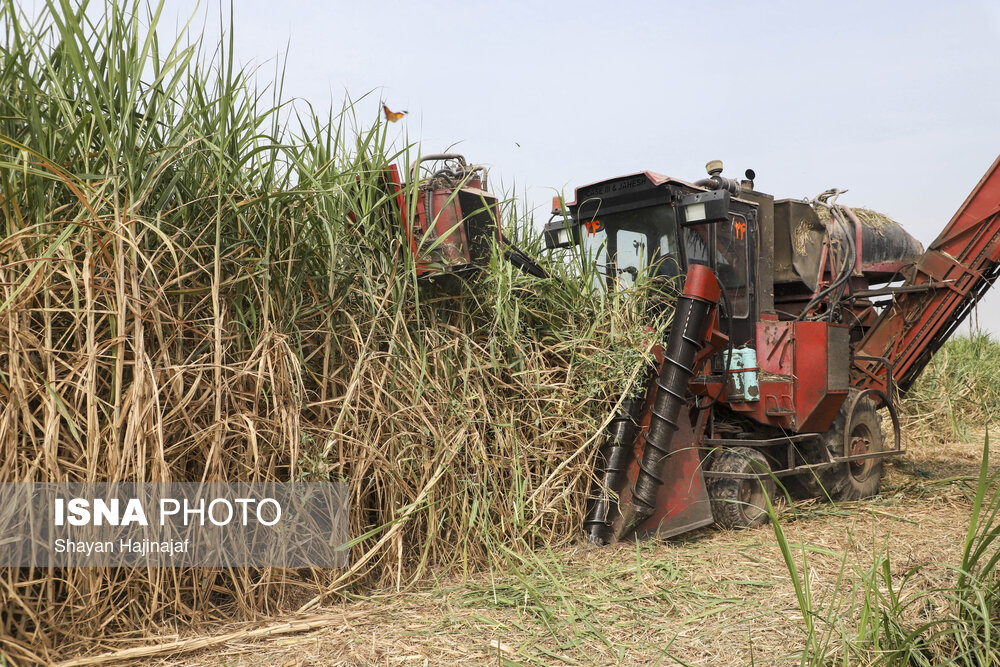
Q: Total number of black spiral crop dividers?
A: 2